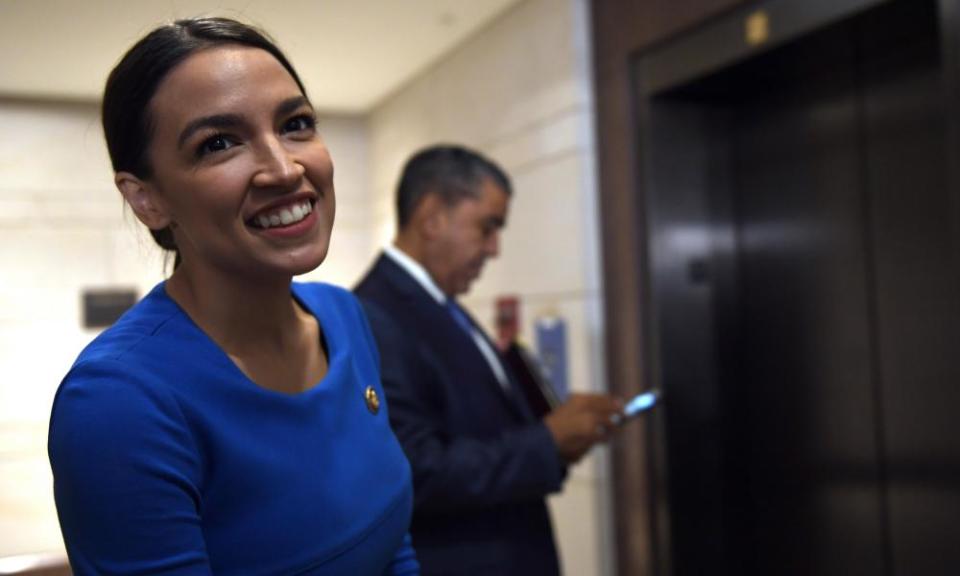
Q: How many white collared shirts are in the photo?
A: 1